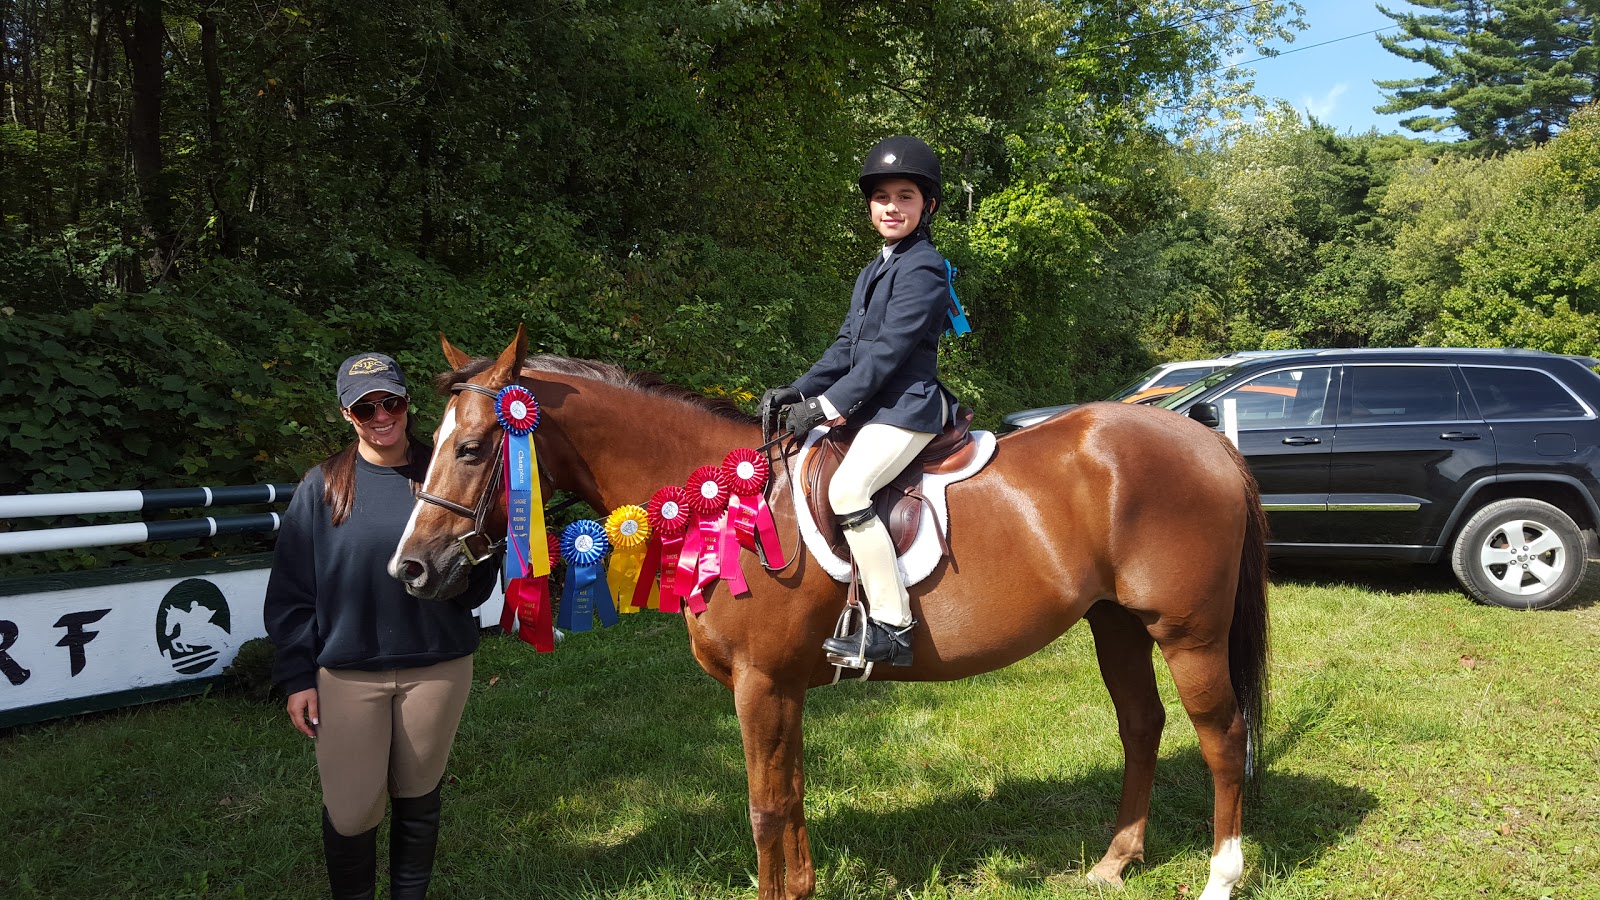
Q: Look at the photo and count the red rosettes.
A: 4